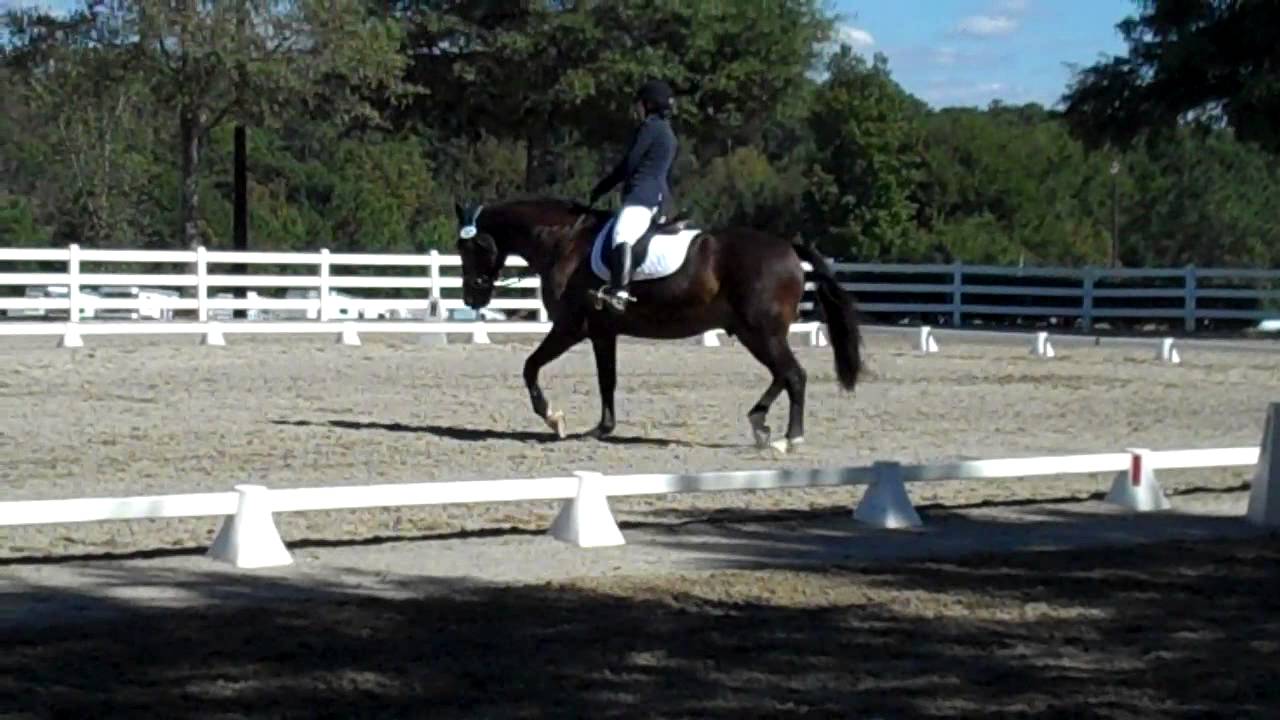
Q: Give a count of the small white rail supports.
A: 13